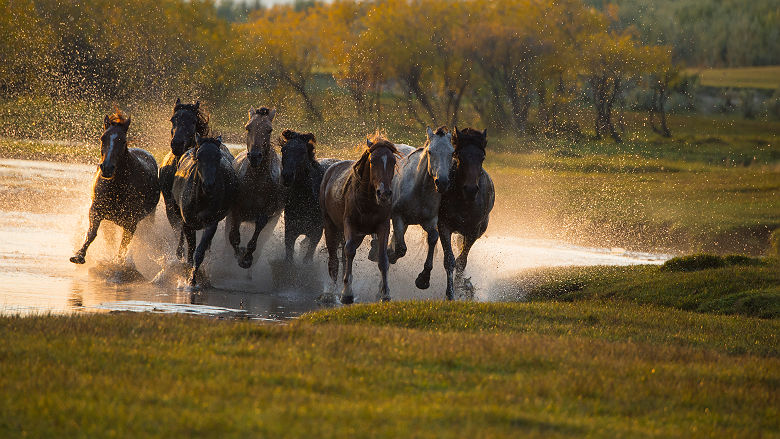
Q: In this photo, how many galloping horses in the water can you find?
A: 8